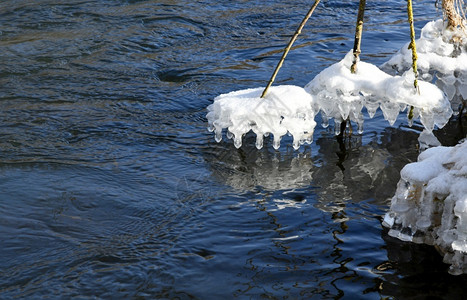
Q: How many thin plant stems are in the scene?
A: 3